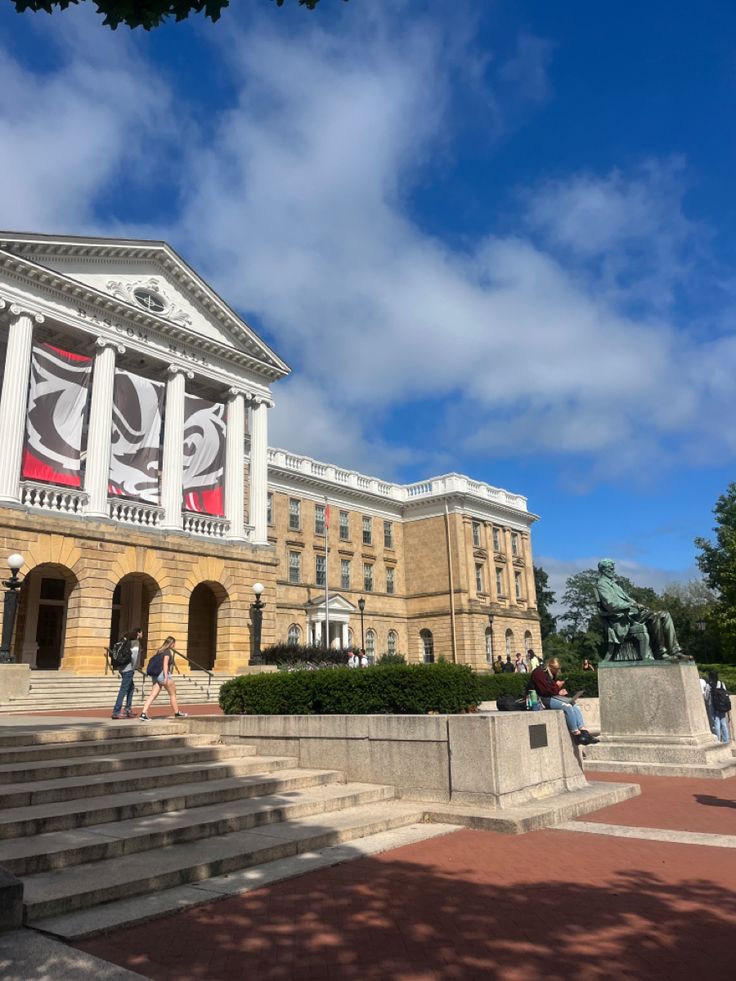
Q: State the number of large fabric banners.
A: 3